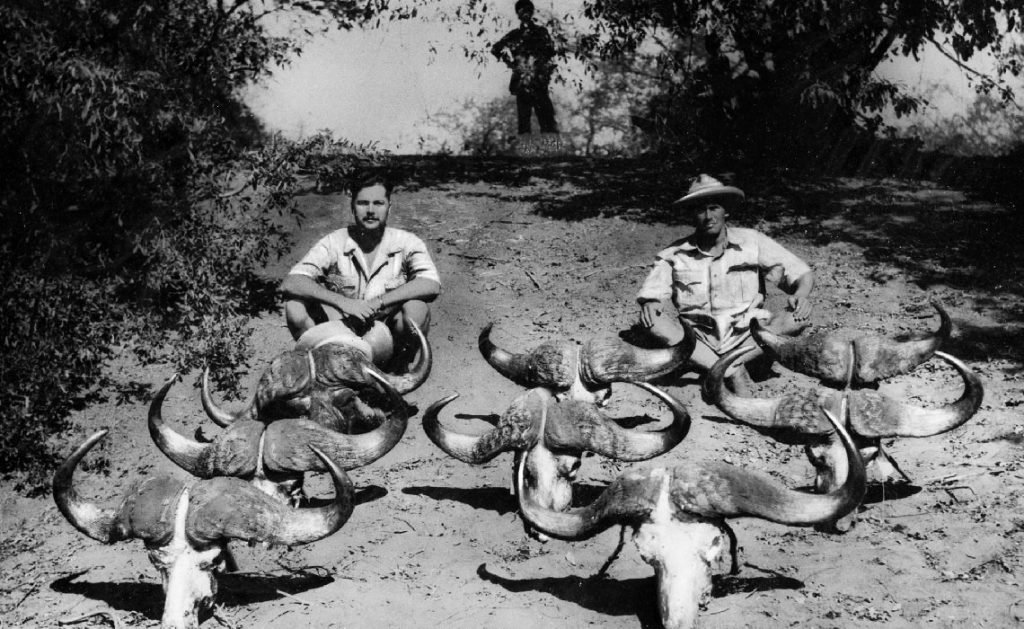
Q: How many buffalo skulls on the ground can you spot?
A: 8